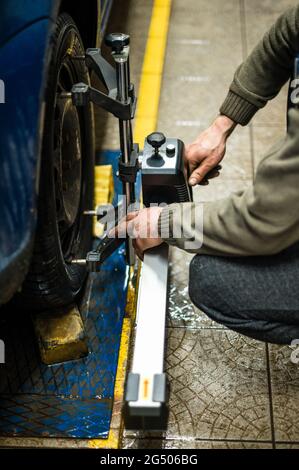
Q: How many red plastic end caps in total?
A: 0